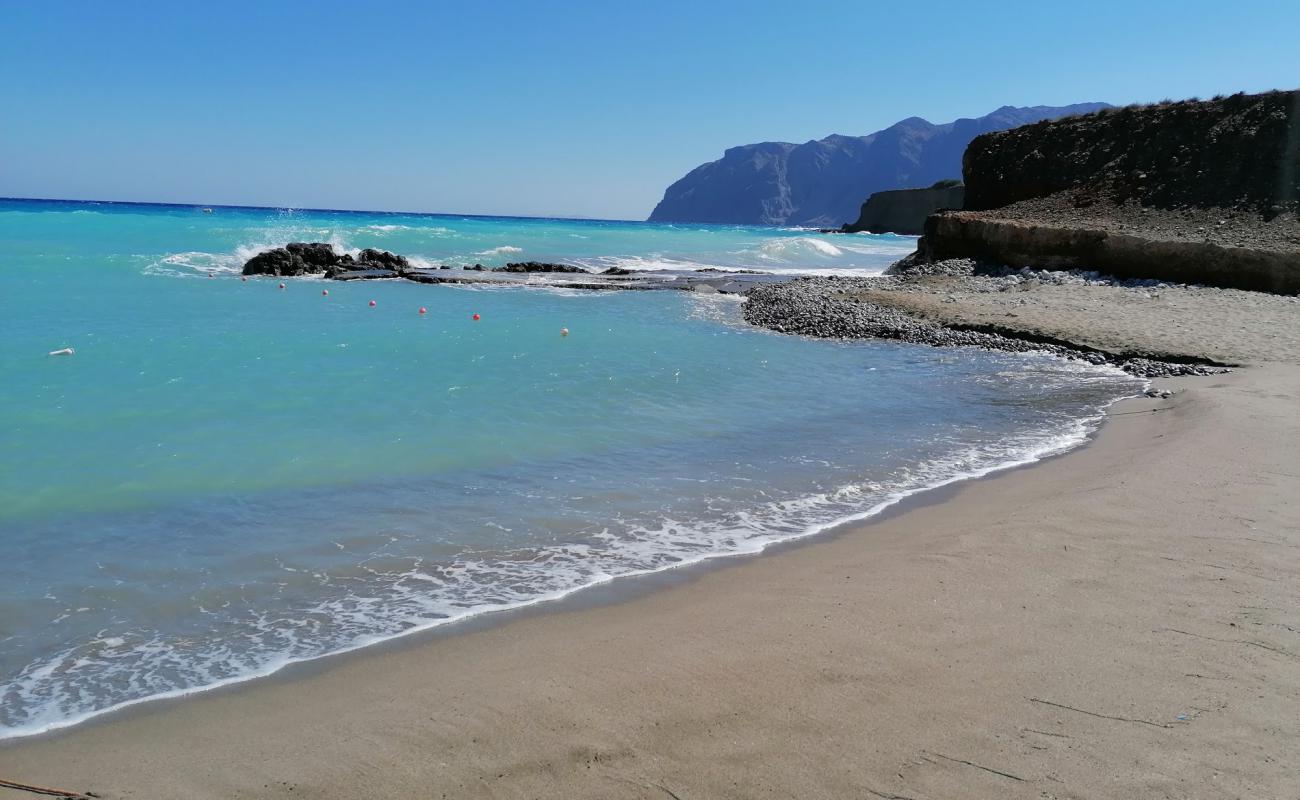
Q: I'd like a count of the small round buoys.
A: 8